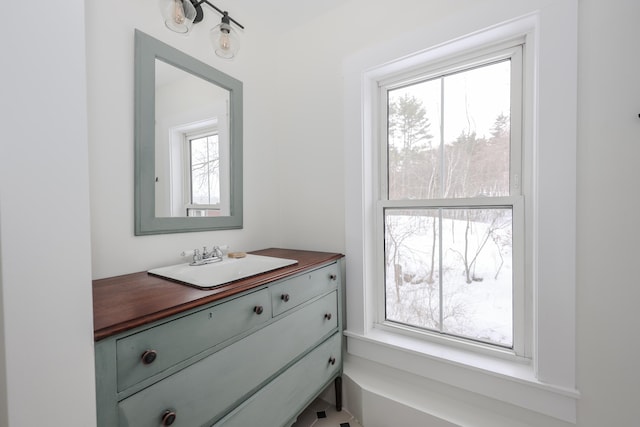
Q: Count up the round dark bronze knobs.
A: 7